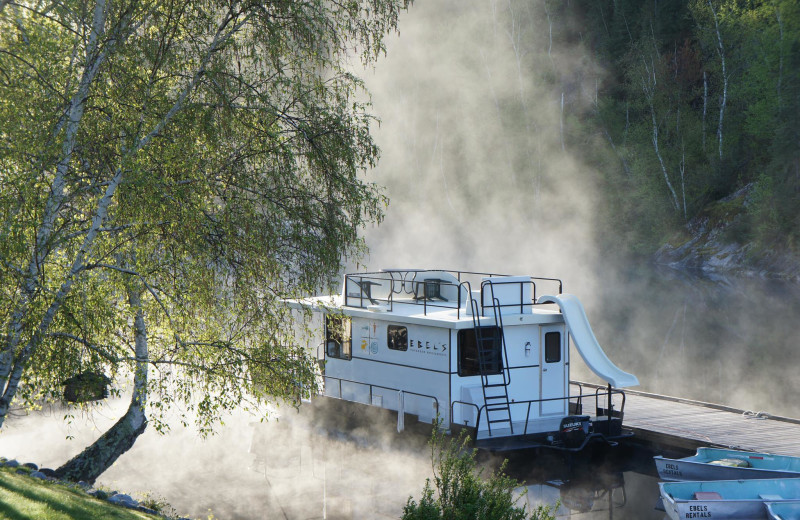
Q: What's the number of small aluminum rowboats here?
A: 3